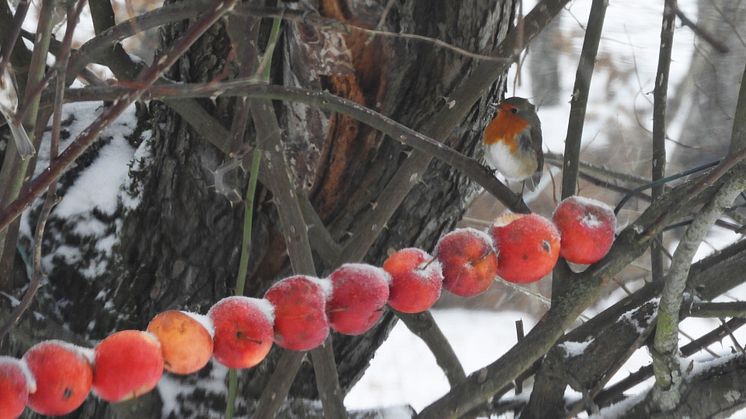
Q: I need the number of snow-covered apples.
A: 11